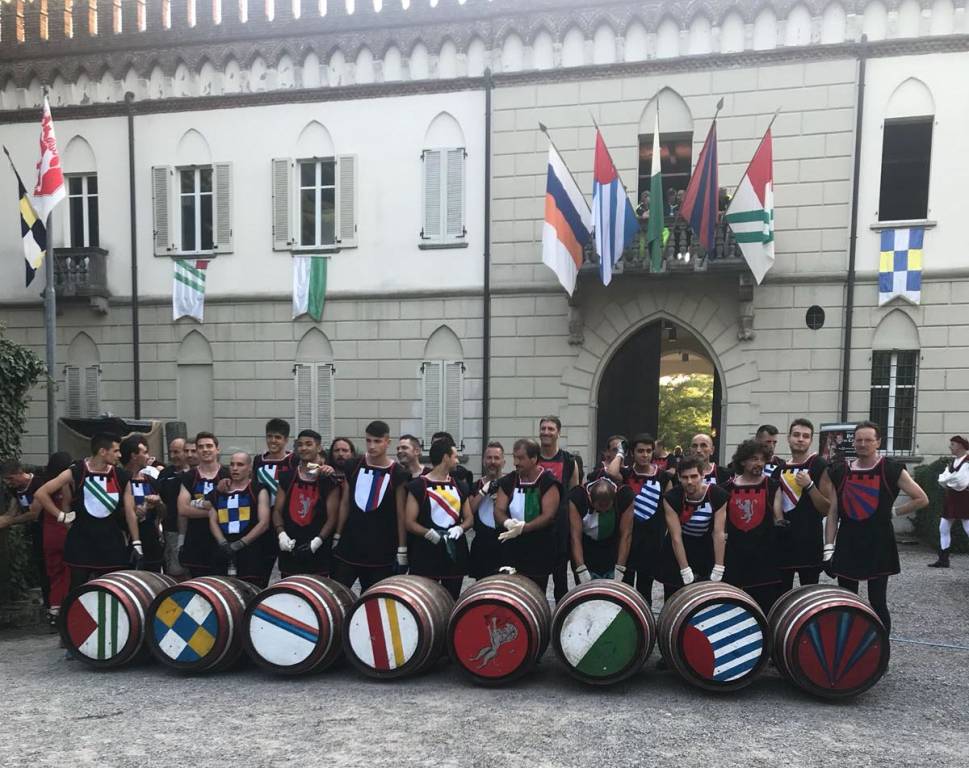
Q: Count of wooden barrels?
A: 8